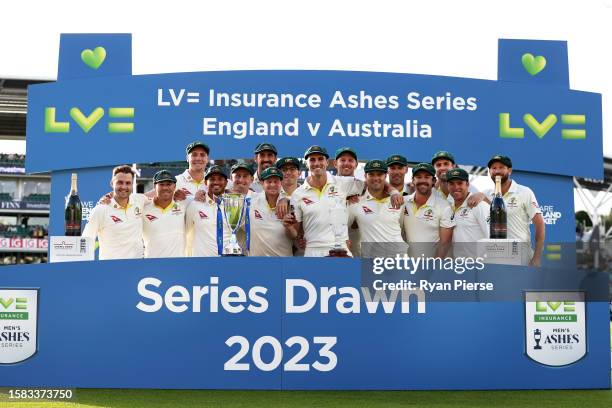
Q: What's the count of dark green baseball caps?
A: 15